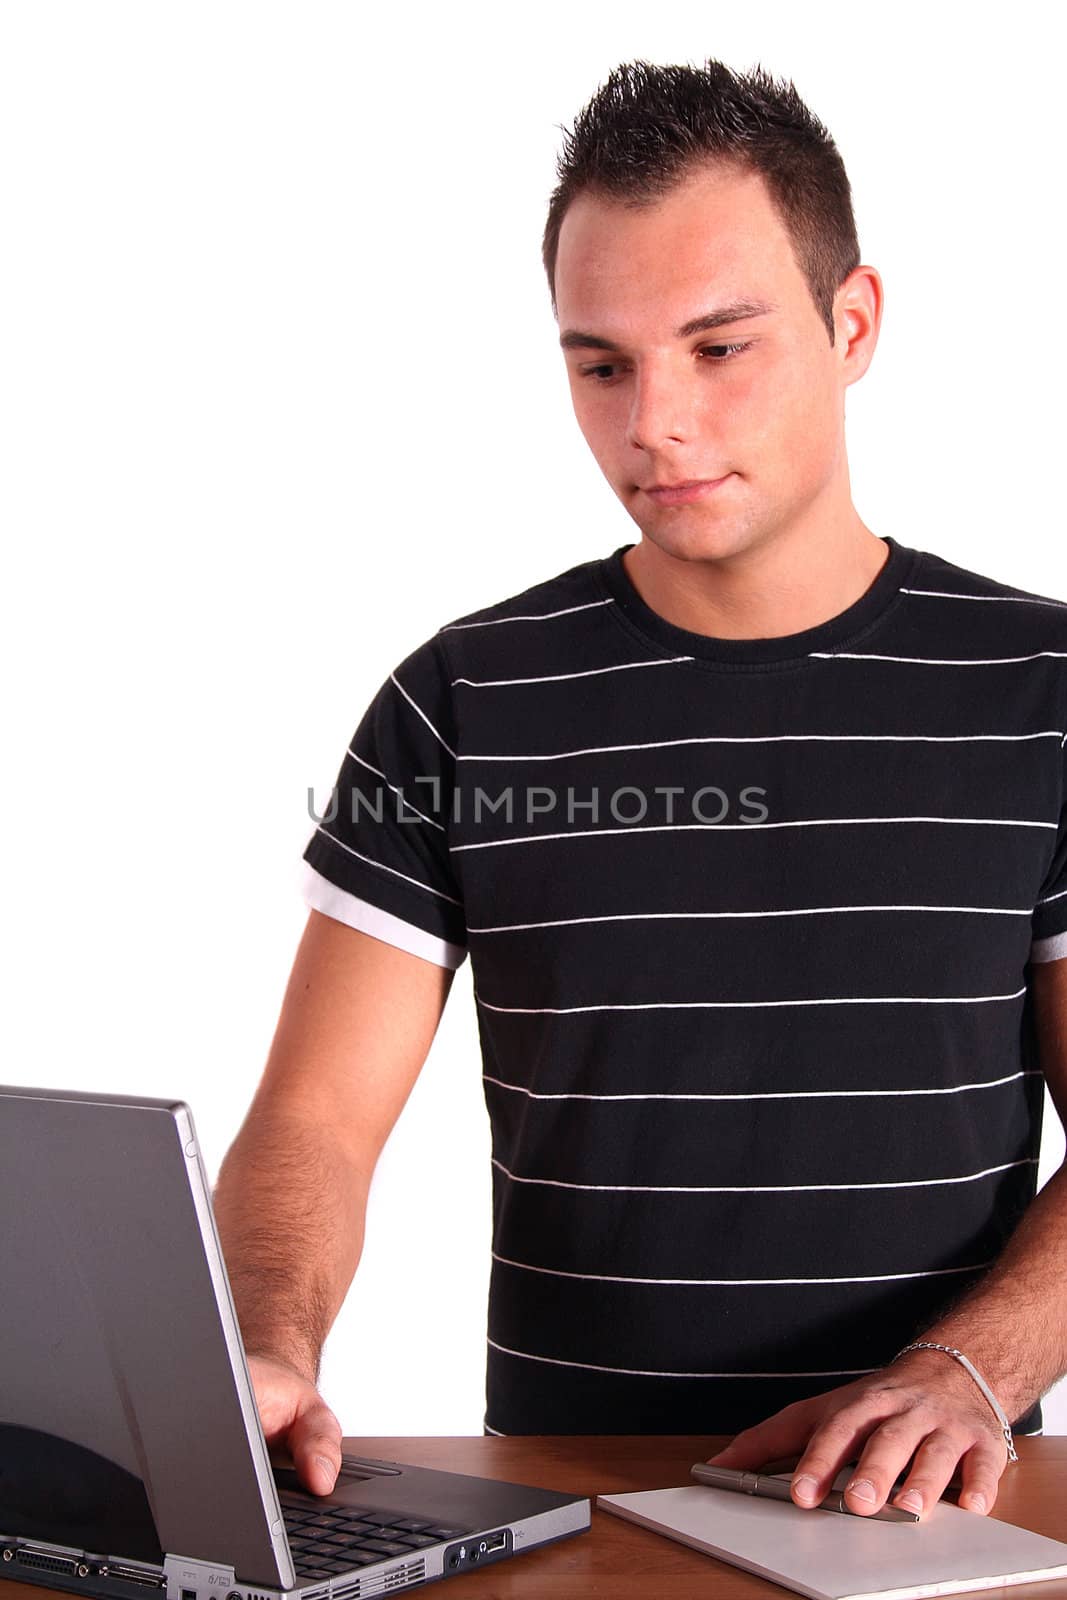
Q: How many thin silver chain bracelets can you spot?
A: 1